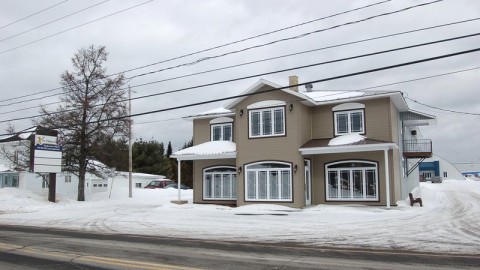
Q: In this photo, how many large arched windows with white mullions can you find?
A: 3